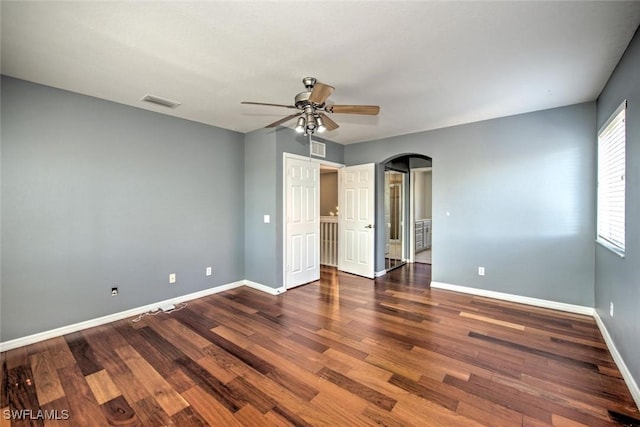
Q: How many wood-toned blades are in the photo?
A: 5